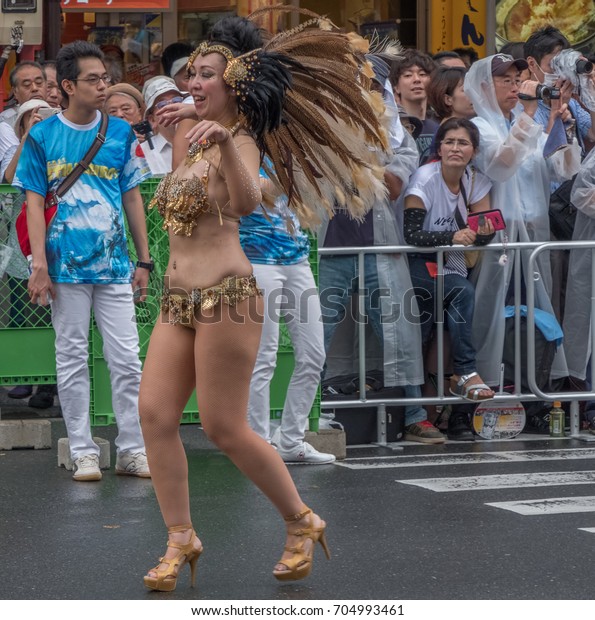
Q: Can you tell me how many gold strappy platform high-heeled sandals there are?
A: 2